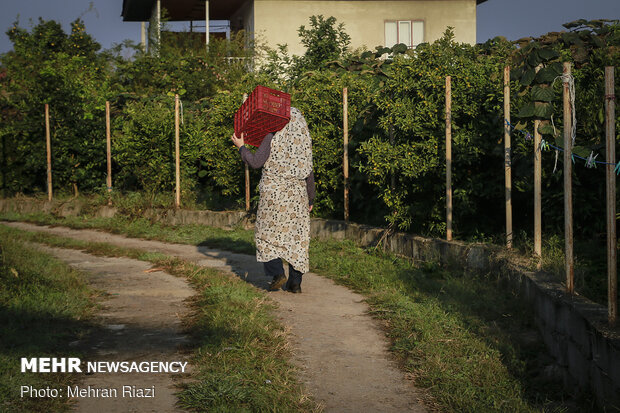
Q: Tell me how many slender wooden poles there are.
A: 10